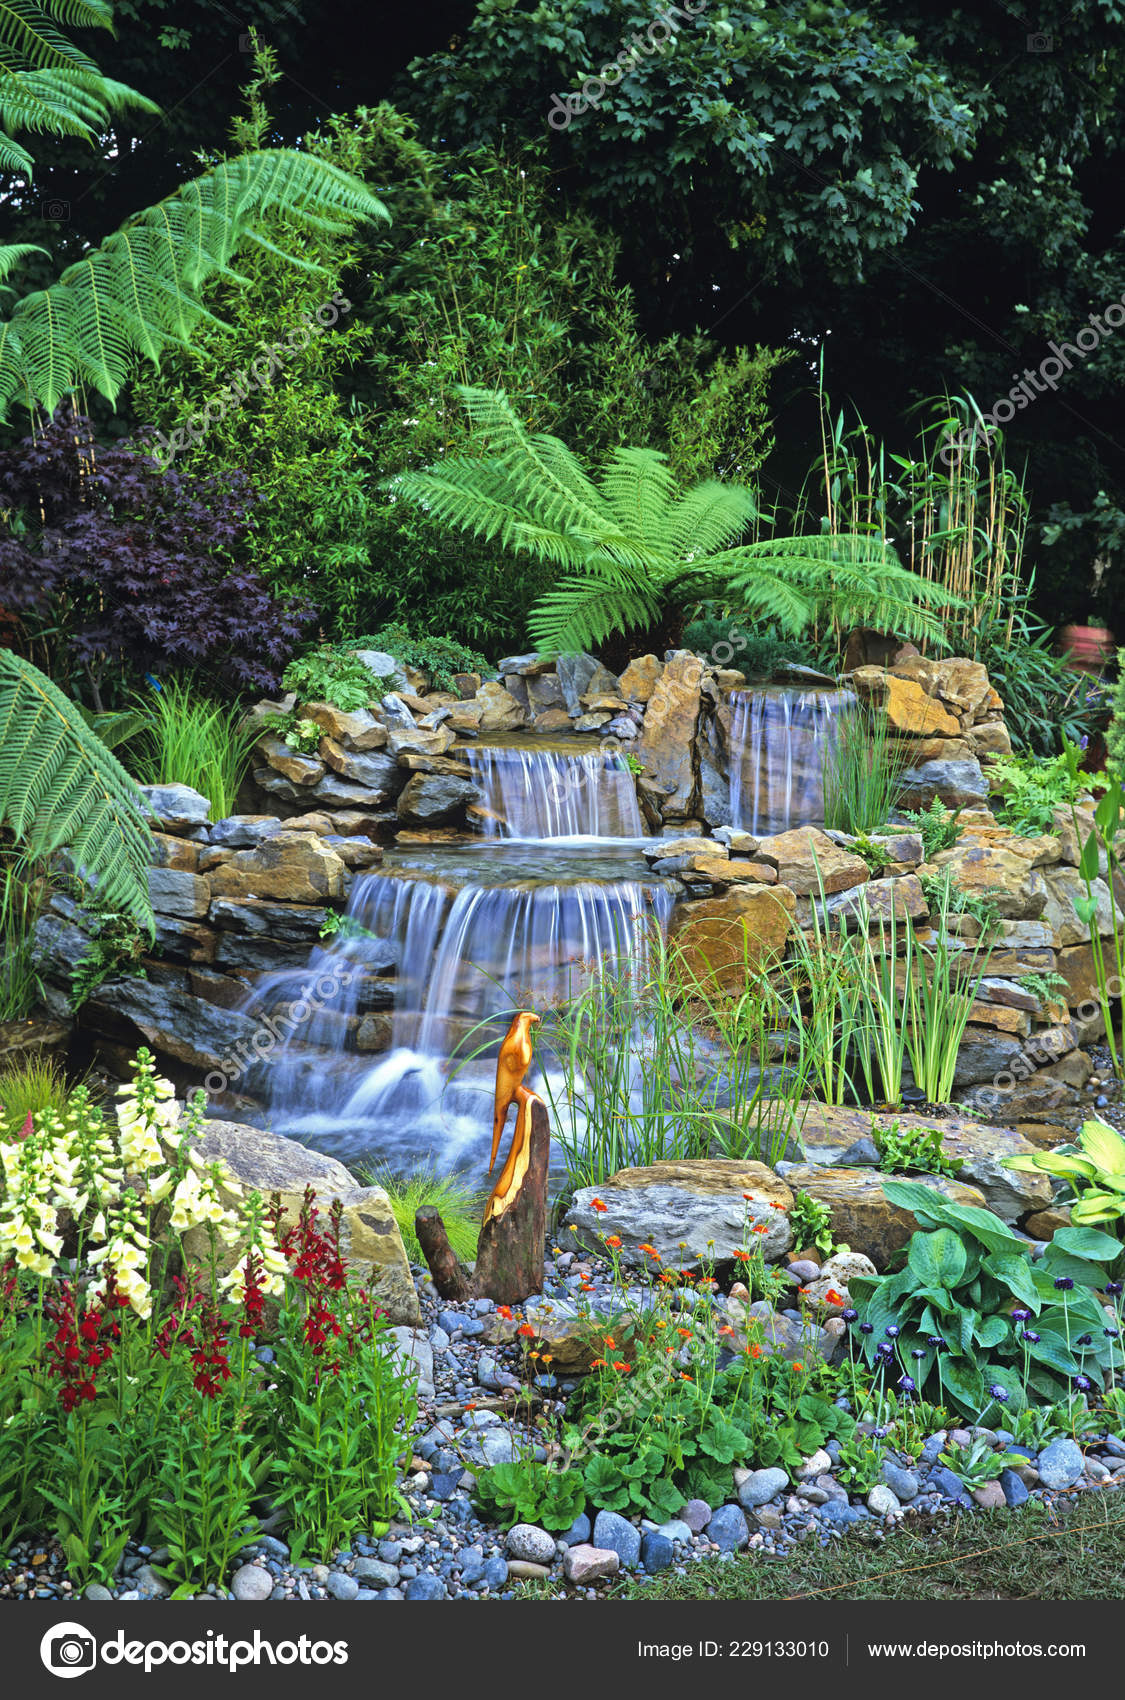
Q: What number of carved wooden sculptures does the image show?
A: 1